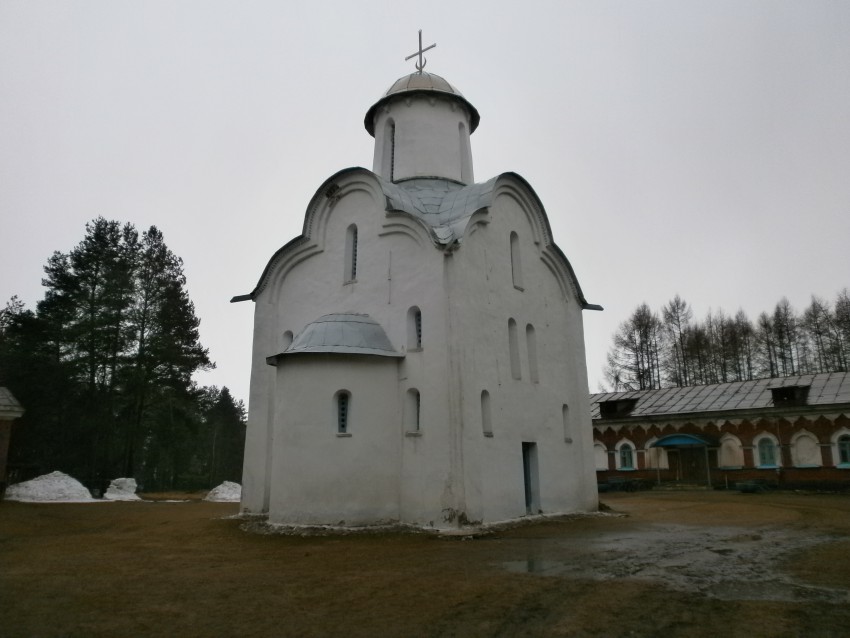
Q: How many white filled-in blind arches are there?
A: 4